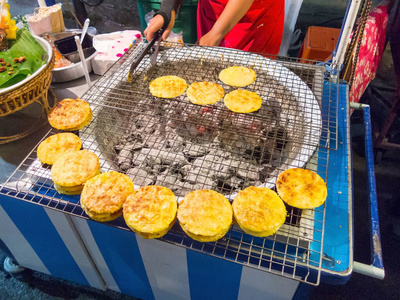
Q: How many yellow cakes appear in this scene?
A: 12